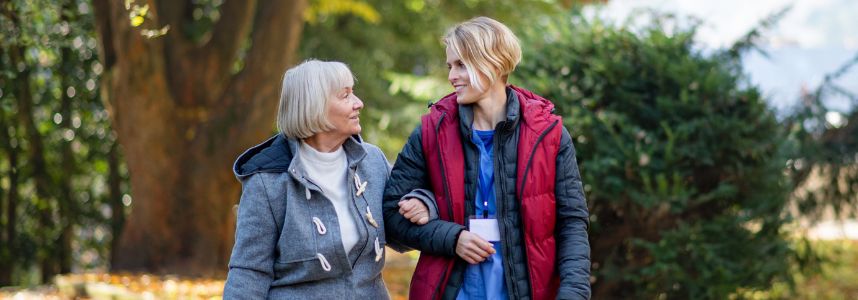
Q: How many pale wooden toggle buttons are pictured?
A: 3